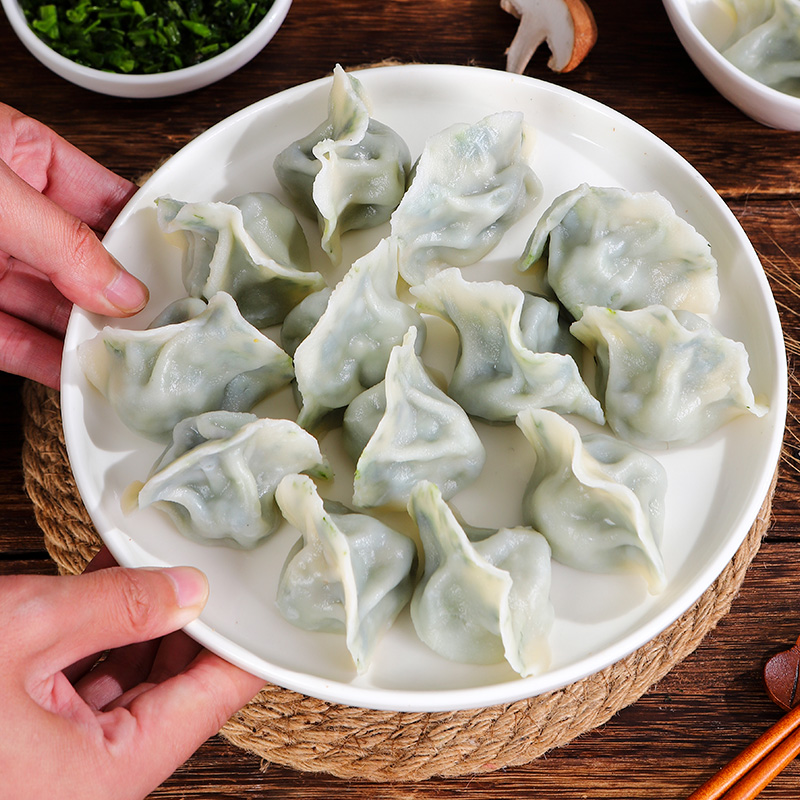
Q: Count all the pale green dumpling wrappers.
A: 13